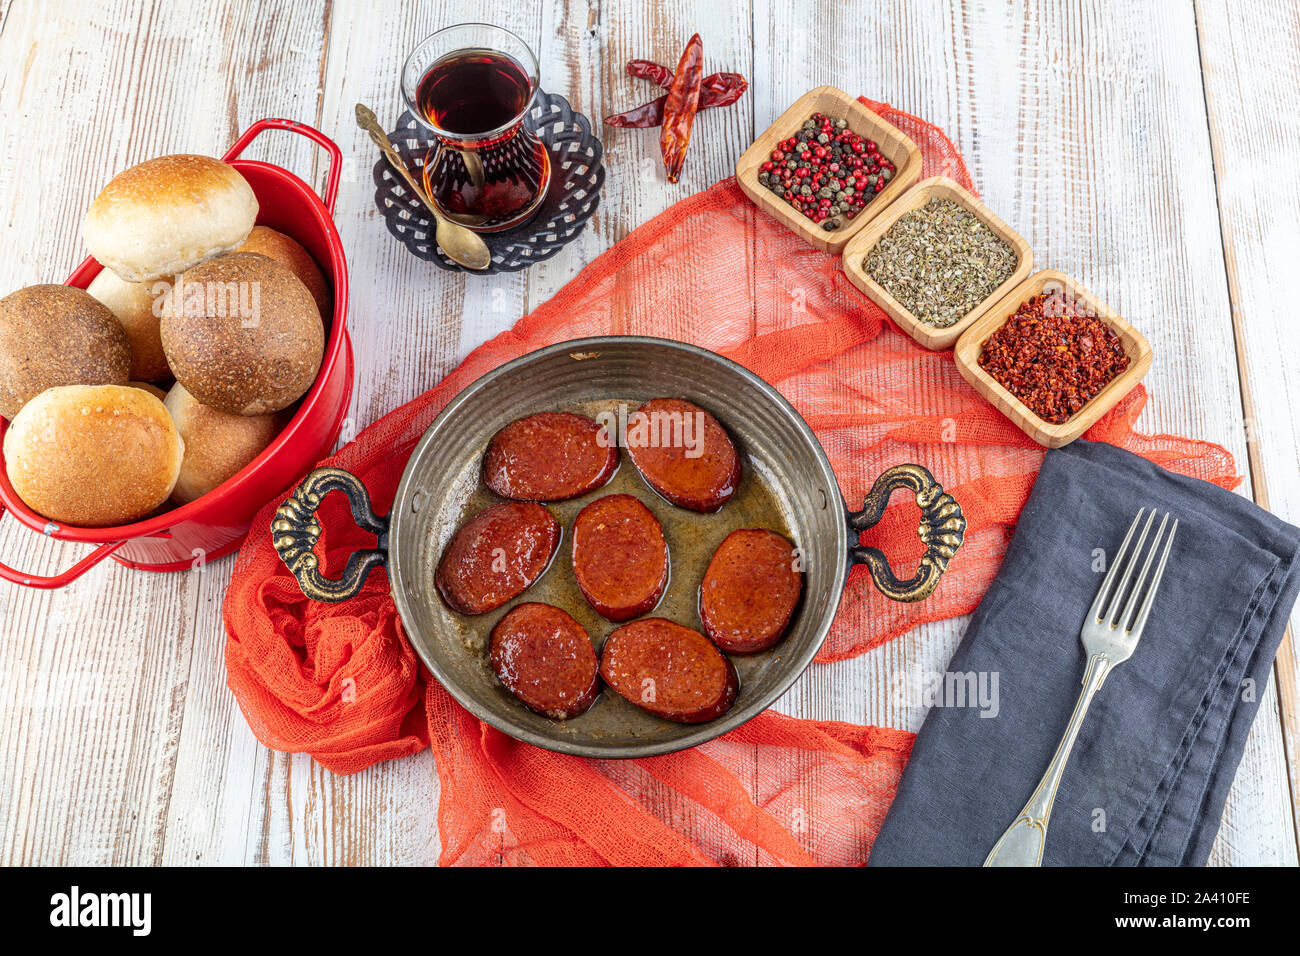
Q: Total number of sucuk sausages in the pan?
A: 7